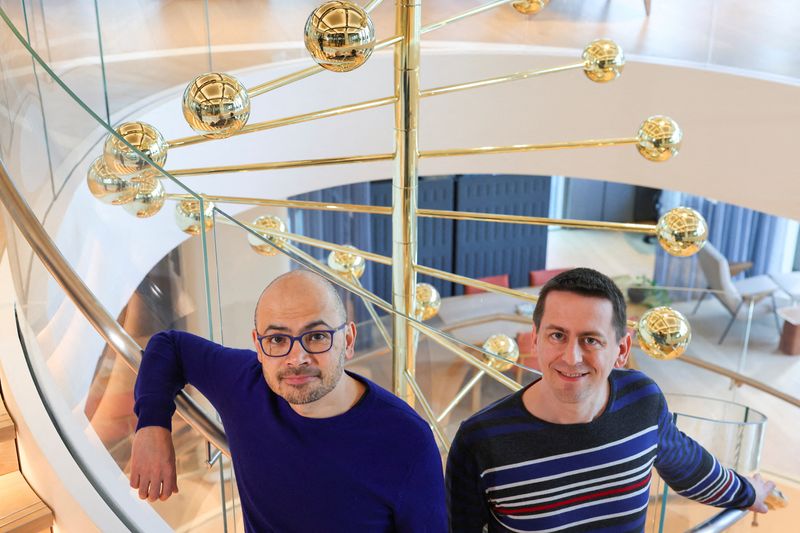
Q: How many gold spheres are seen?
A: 15